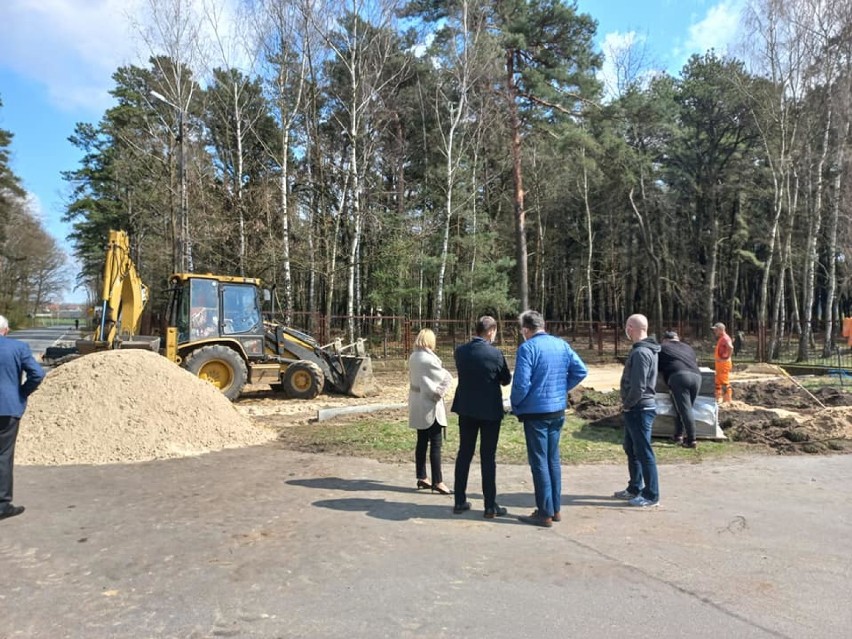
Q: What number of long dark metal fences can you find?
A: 1